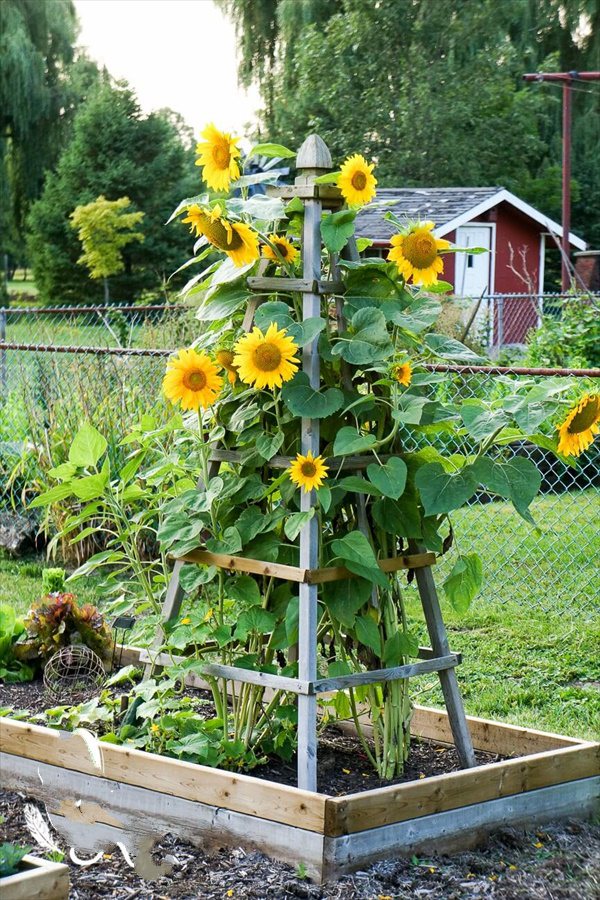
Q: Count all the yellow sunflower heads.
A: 11